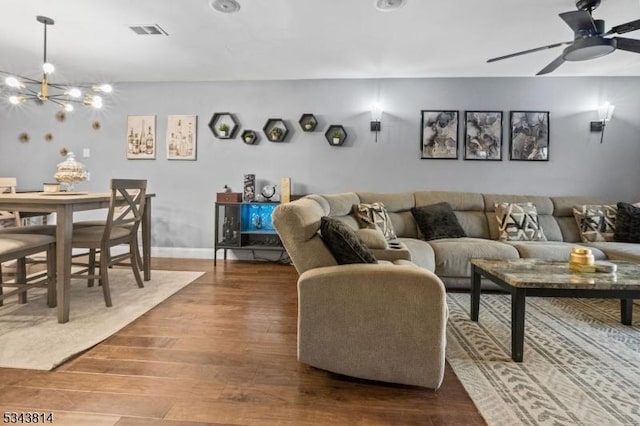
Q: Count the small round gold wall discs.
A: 5